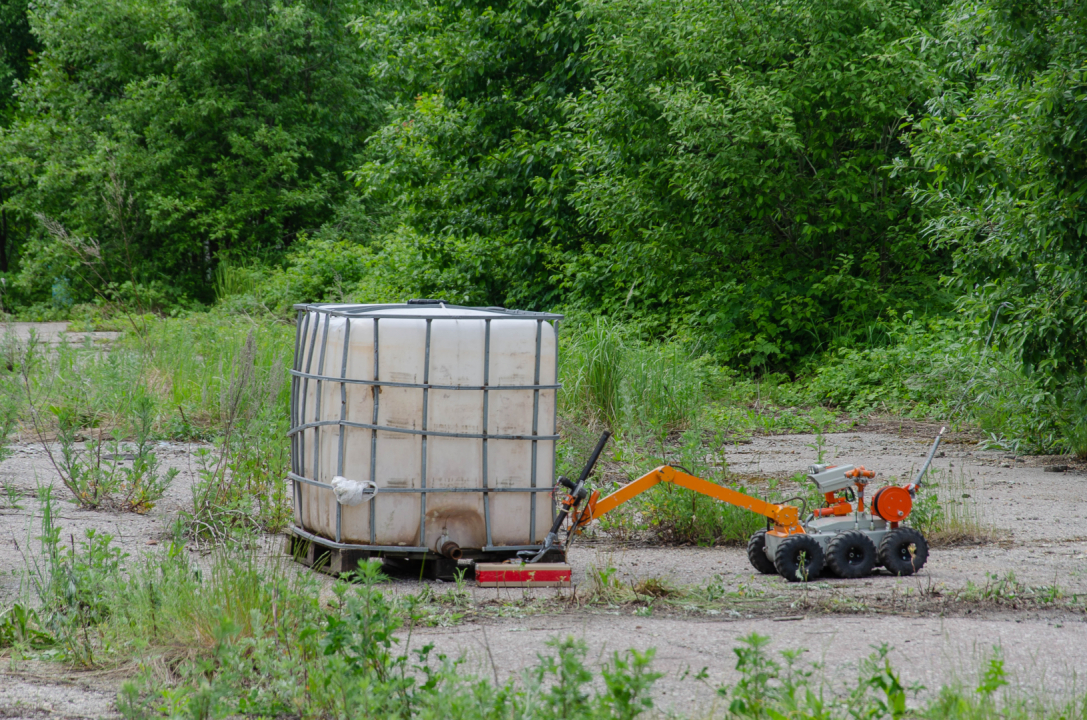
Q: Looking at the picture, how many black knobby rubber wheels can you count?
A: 4